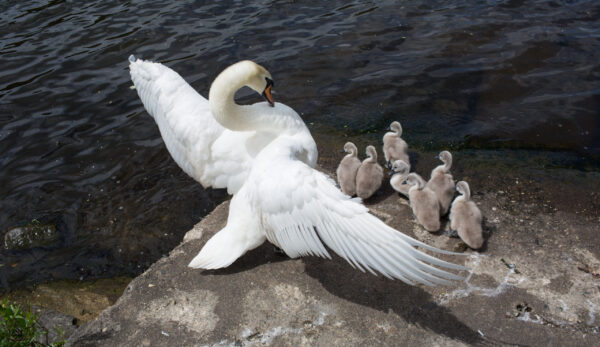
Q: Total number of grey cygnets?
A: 7